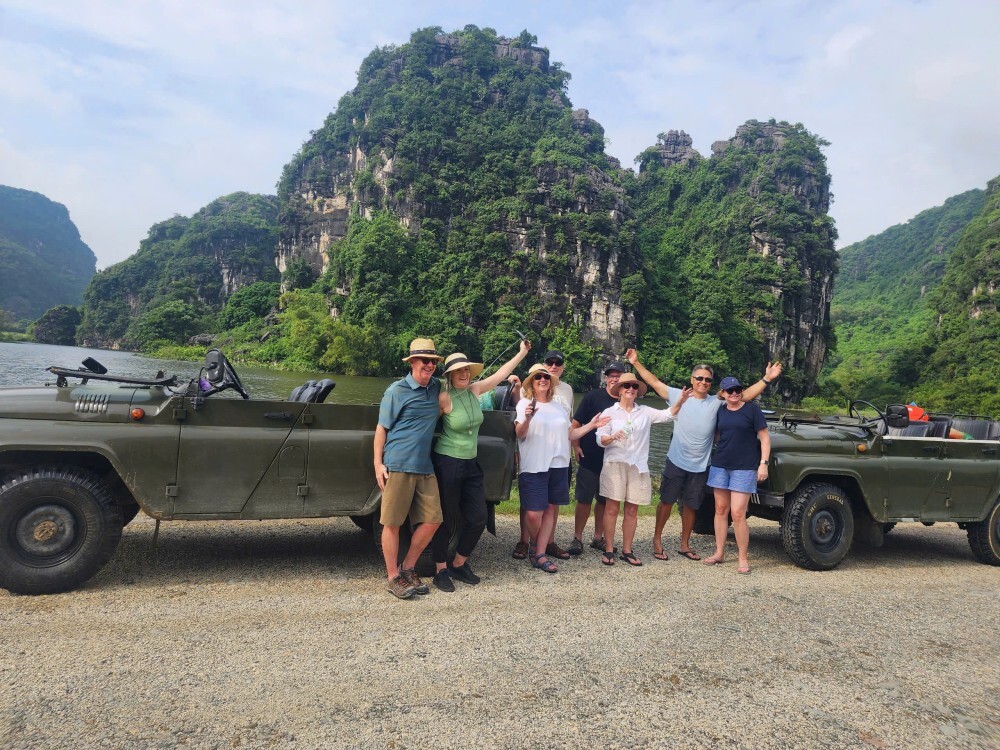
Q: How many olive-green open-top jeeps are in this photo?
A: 2